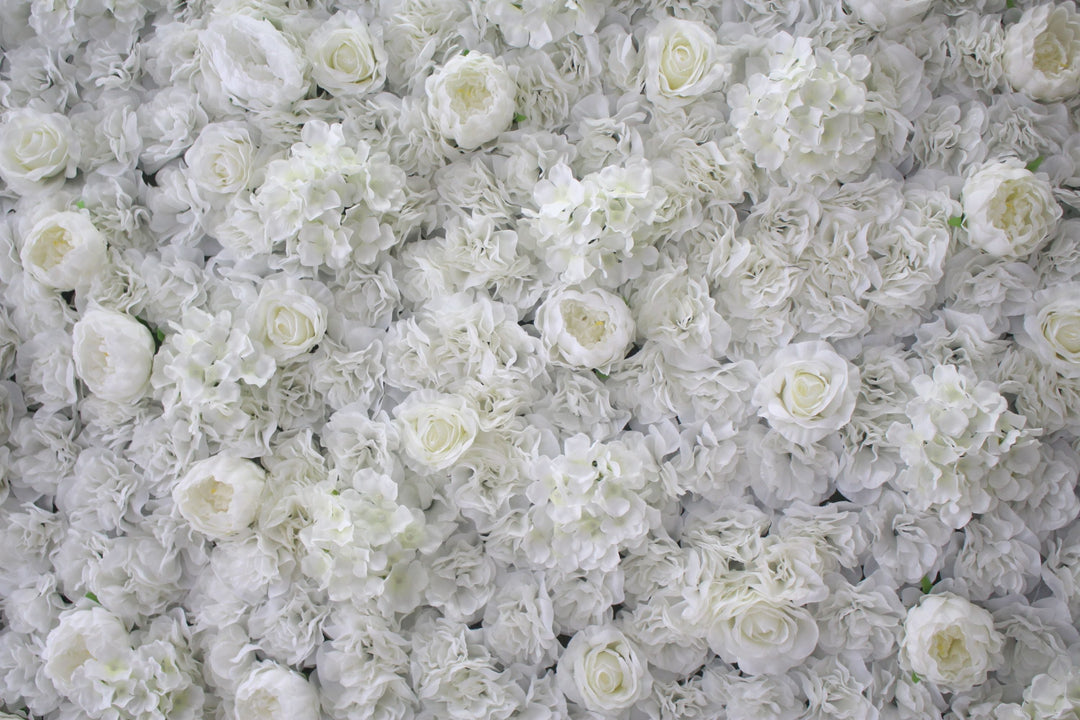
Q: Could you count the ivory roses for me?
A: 10